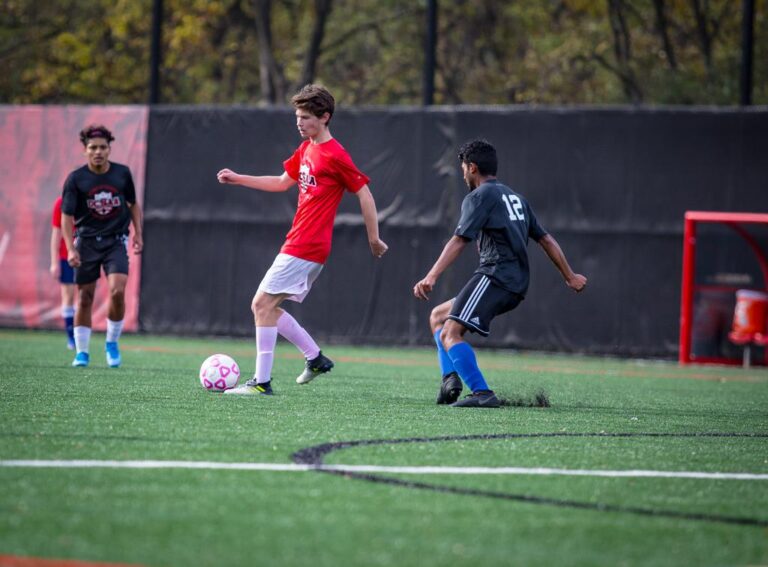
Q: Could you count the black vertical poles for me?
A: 3